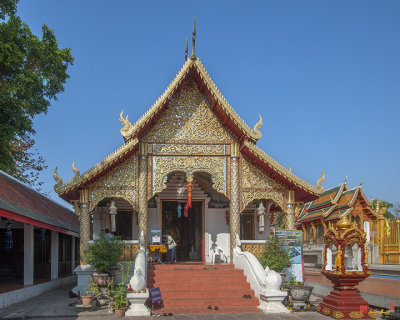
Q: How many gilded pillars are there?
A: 4